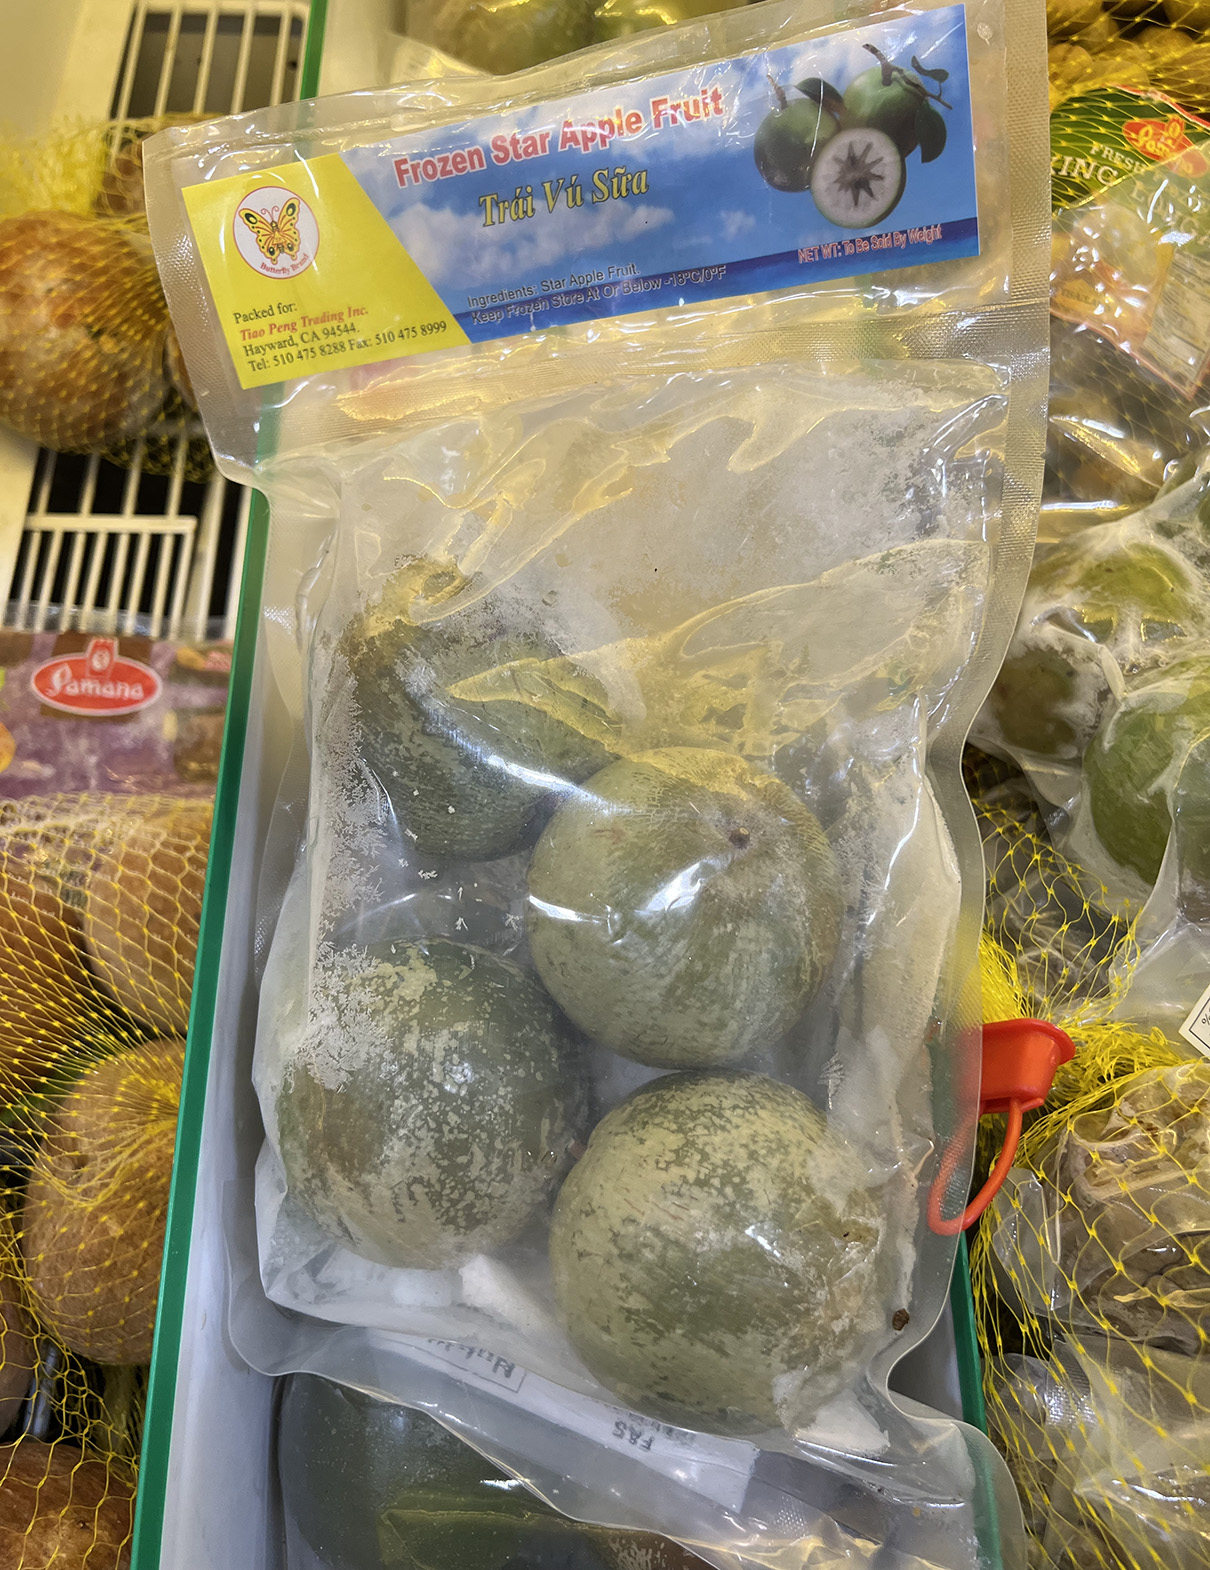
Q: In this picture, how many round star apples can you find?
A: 4